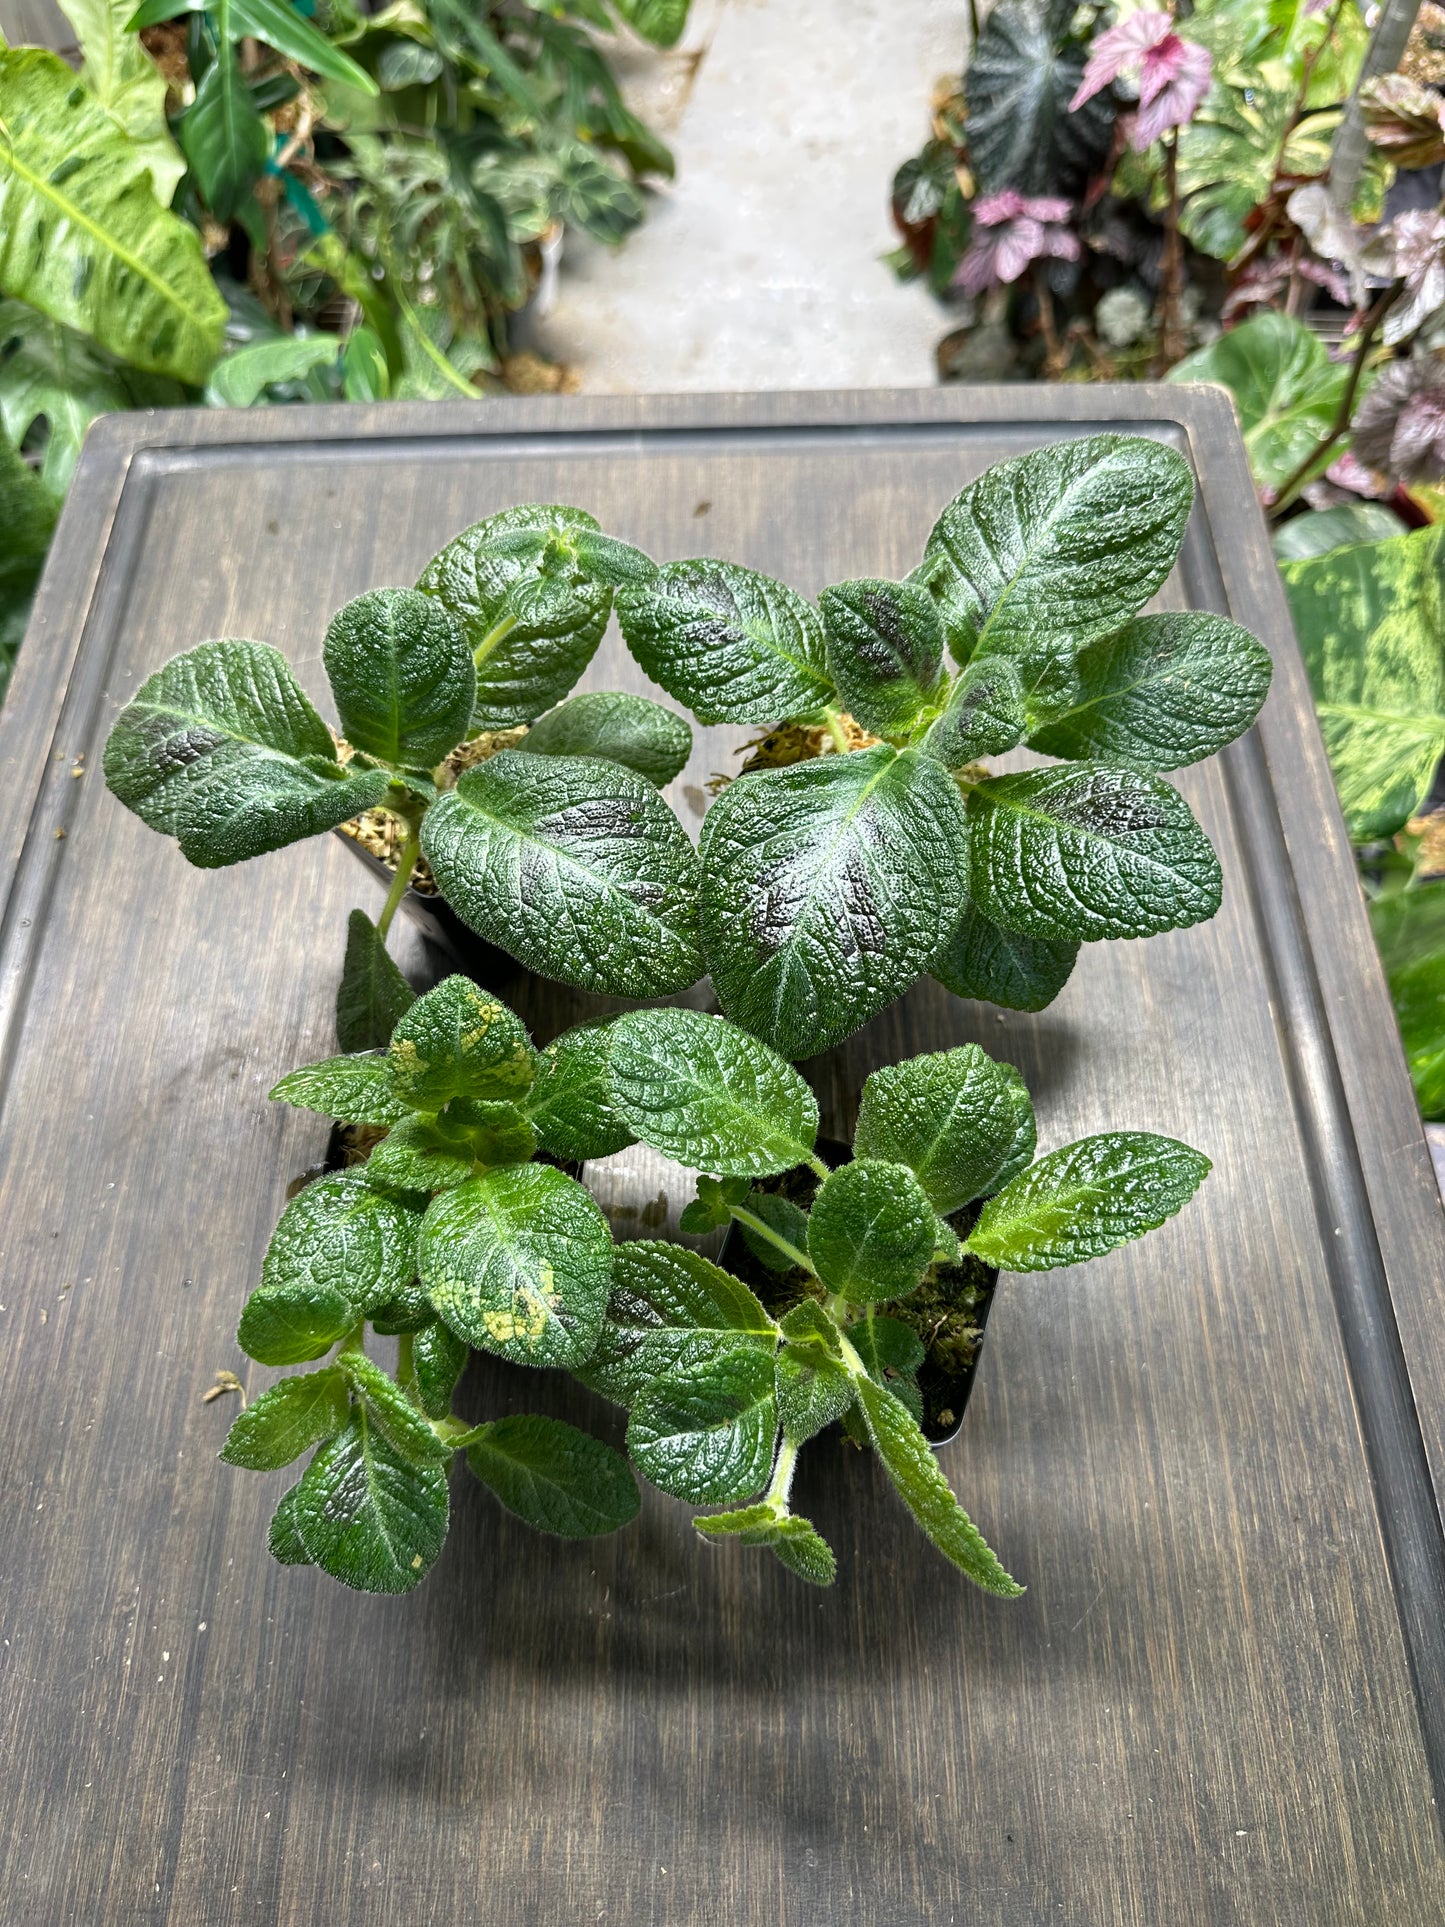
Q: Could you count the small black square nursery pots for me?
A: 4